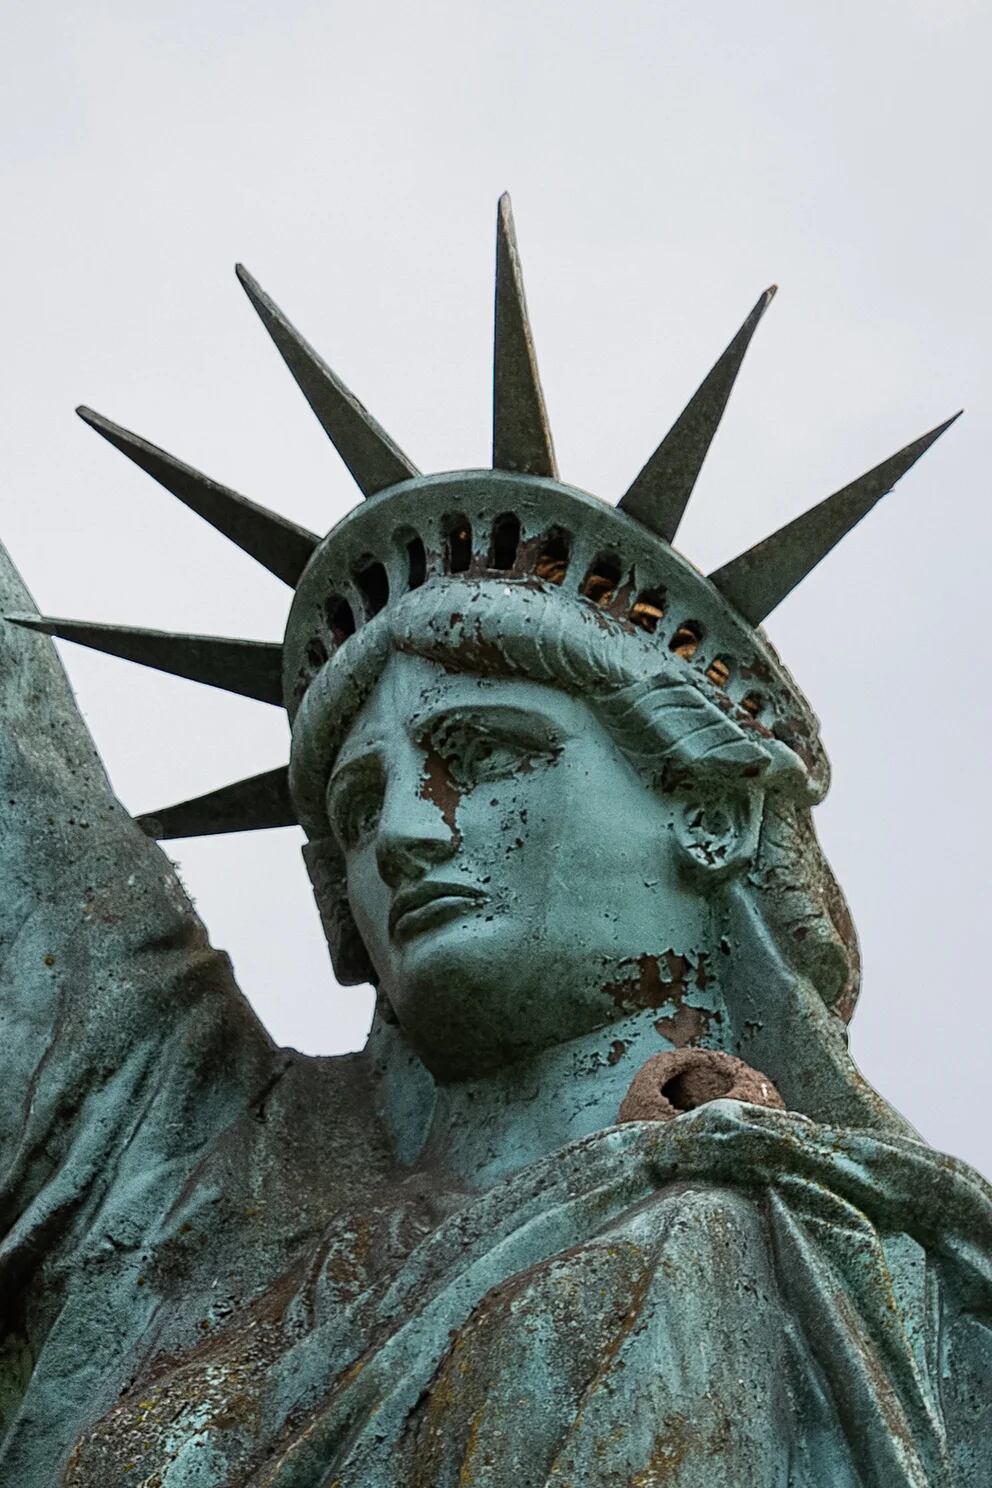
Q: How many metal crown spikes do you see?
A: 7